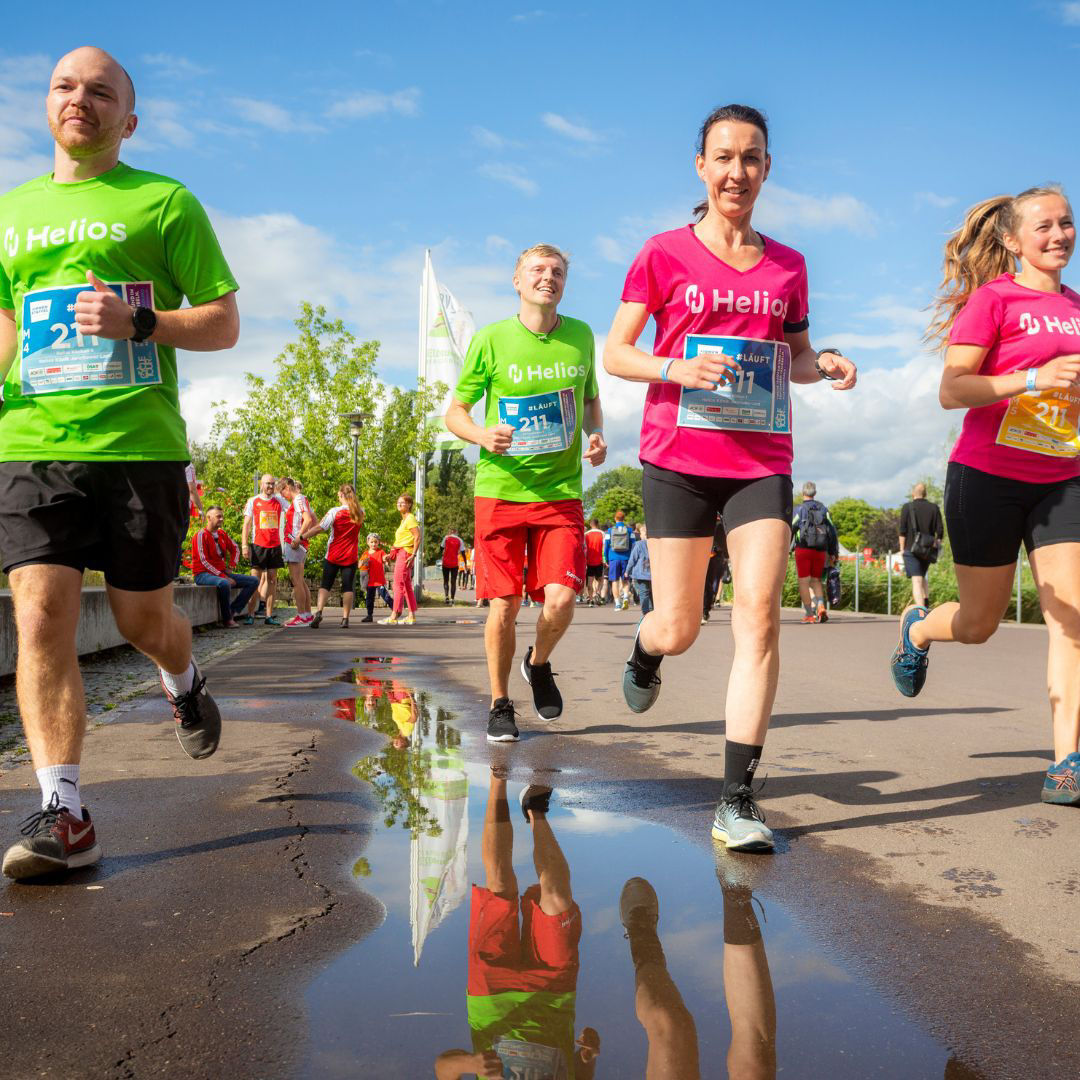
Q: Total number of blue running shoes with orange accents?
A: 2